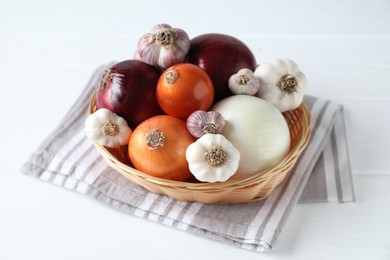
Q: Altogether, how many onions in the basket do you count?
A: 5